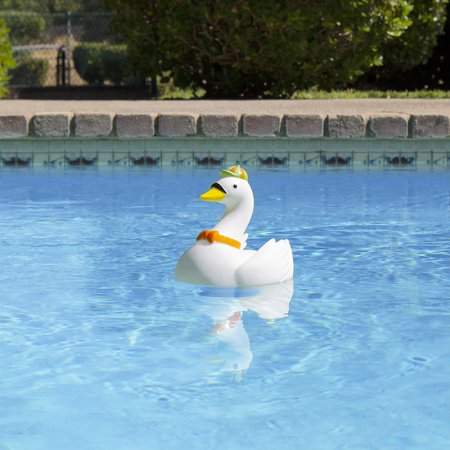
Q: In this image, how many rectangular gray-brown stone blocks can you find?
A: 11